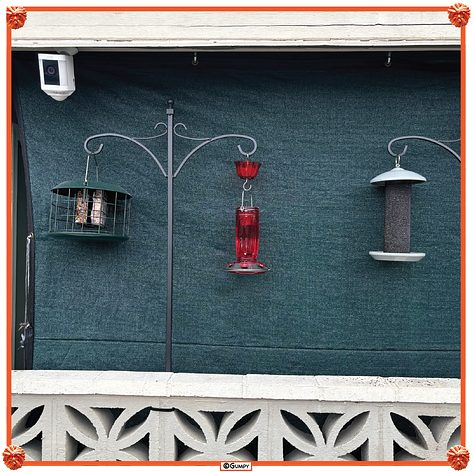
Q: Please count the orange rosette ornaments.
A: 4